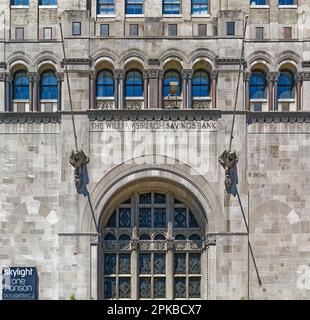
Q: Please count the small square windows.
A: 10